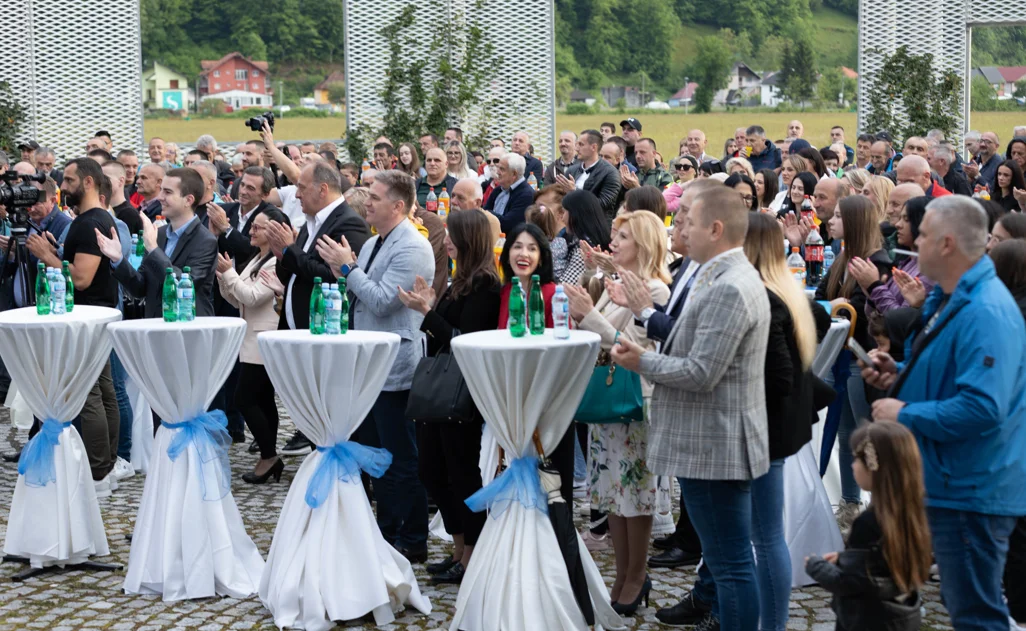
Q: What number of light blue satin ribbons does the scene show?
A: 4